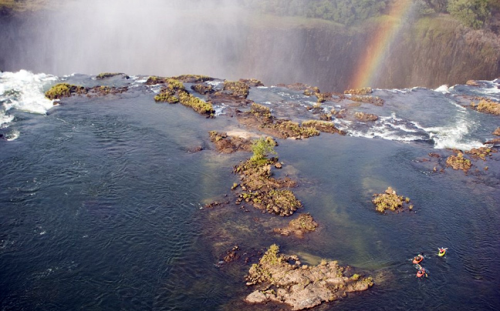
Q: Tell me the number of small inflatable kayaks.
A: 3